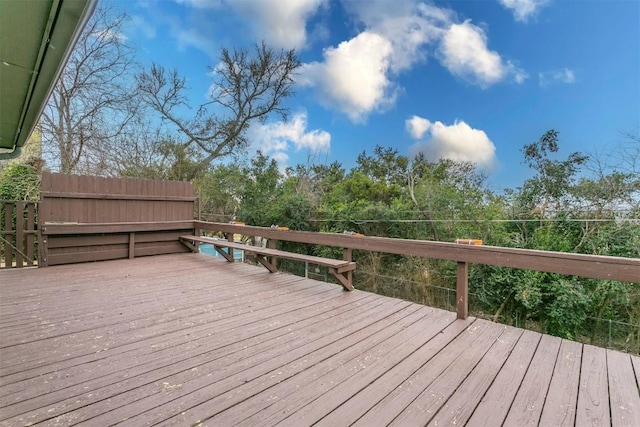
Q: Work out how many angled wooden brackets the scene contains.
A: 4